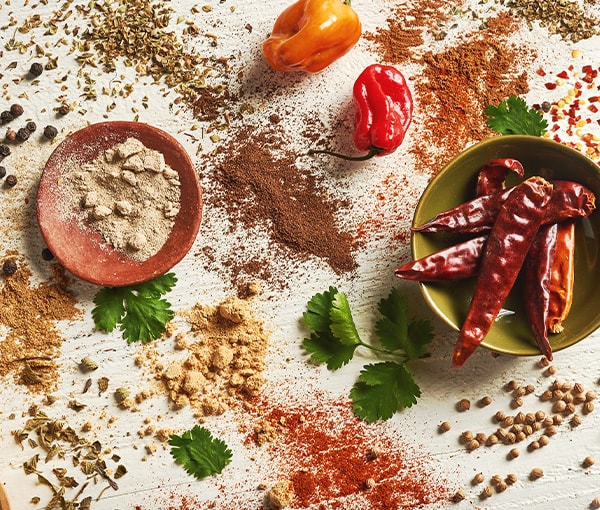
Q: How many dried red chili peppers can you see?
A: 6